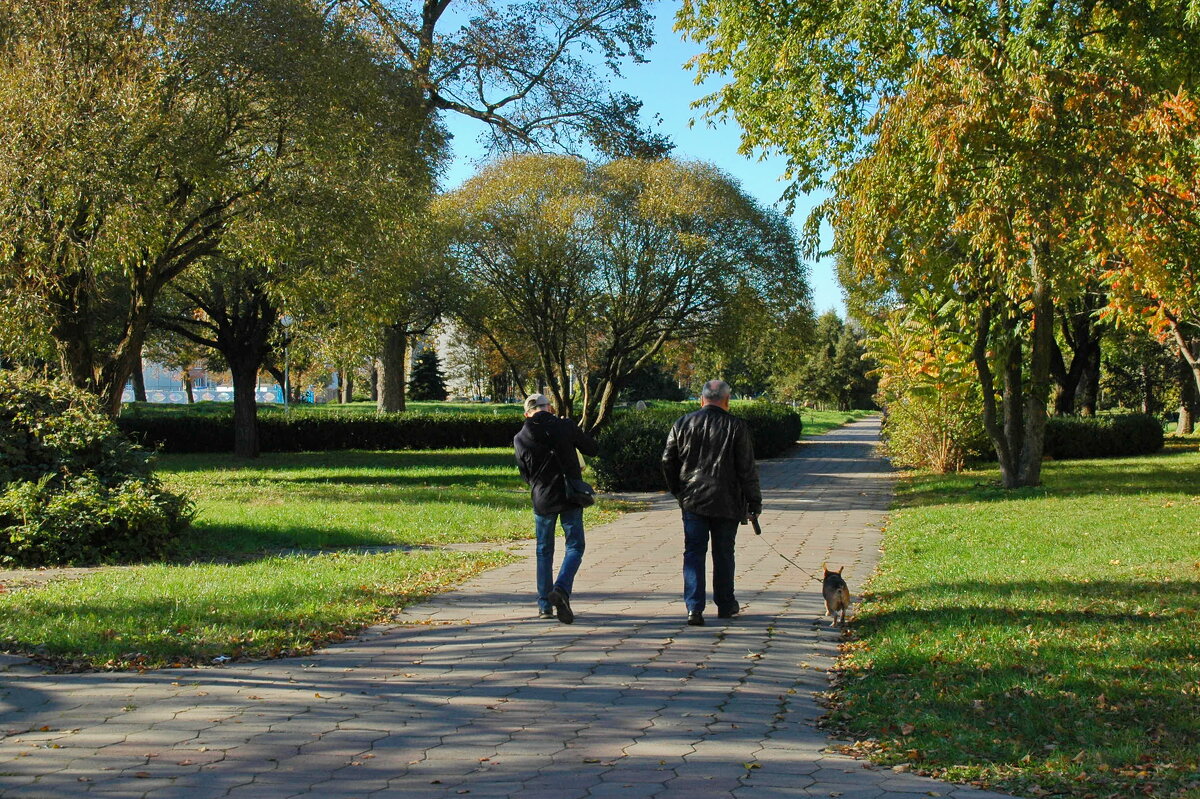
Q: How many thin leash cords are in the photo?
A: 1